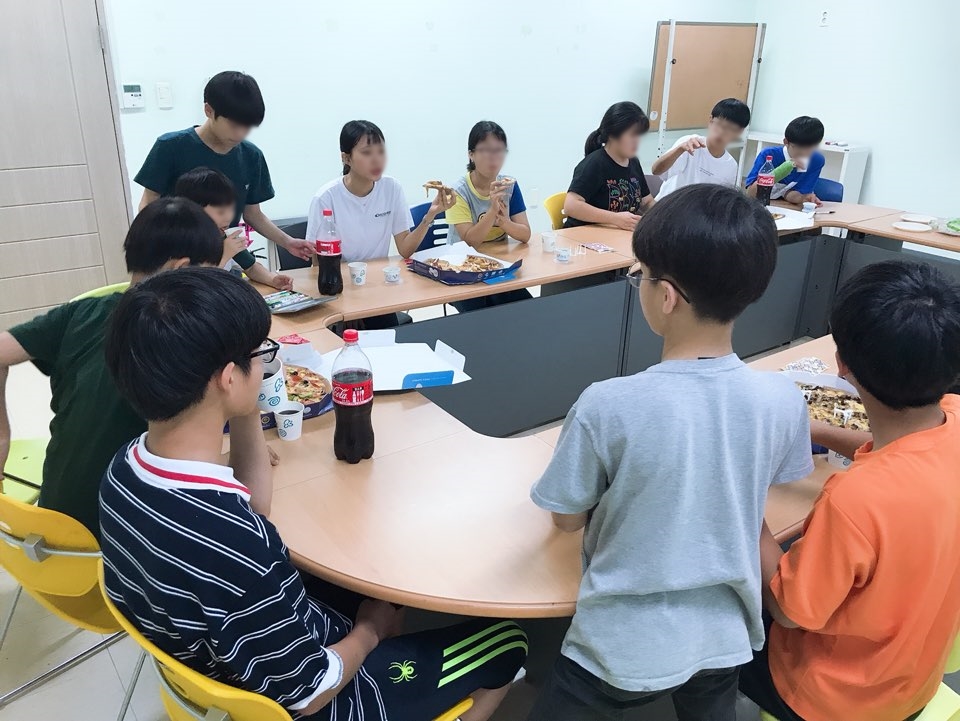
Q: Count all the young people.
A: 11